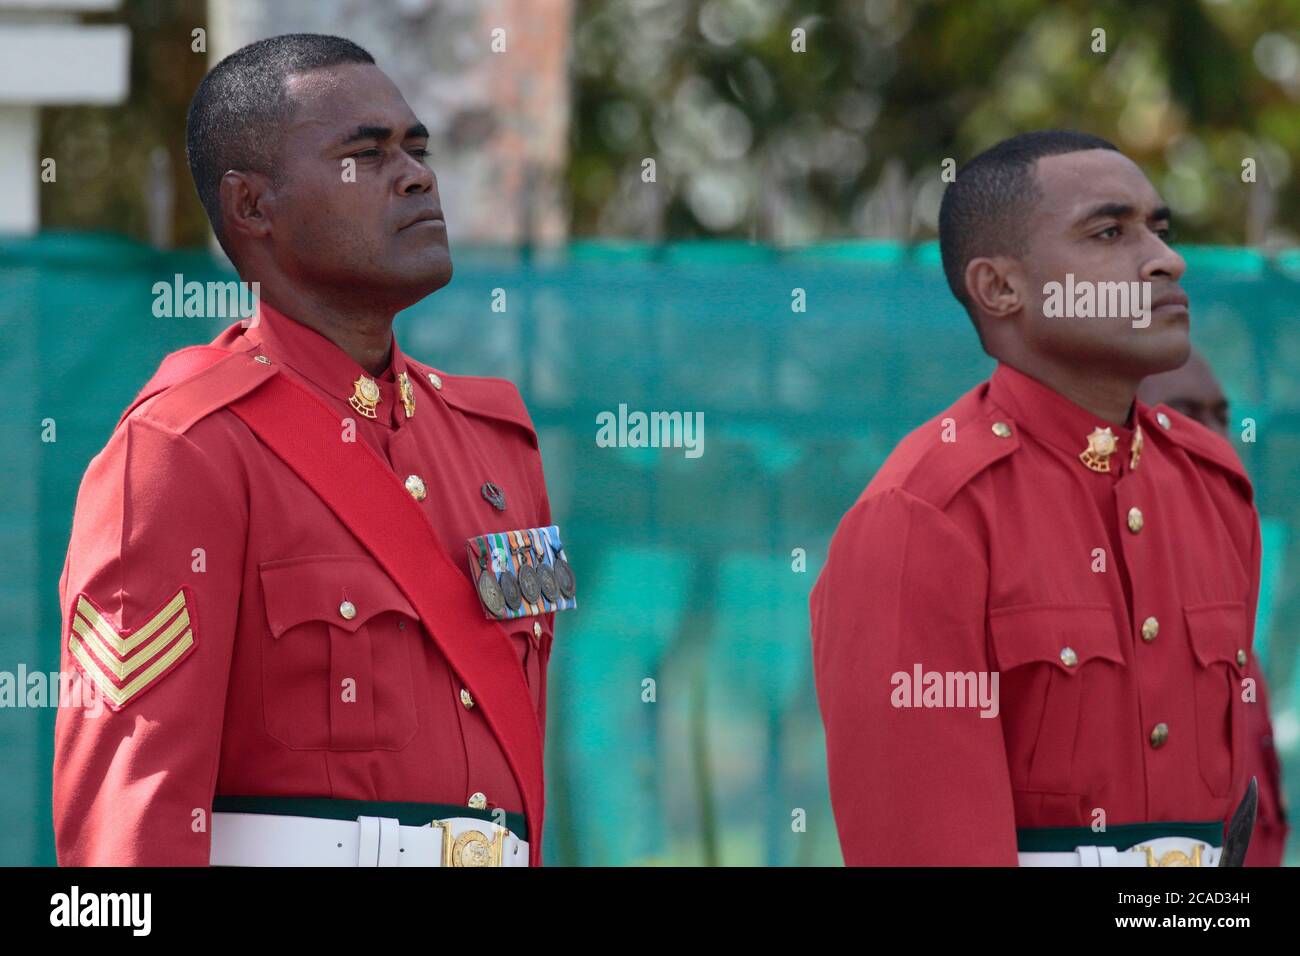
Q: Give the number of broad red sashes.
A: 1